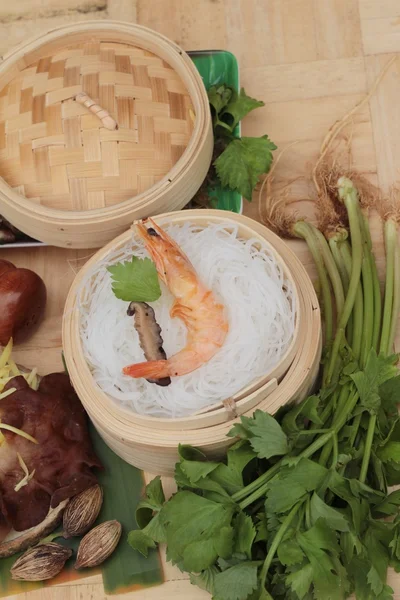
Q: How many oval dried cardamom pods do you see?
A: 3